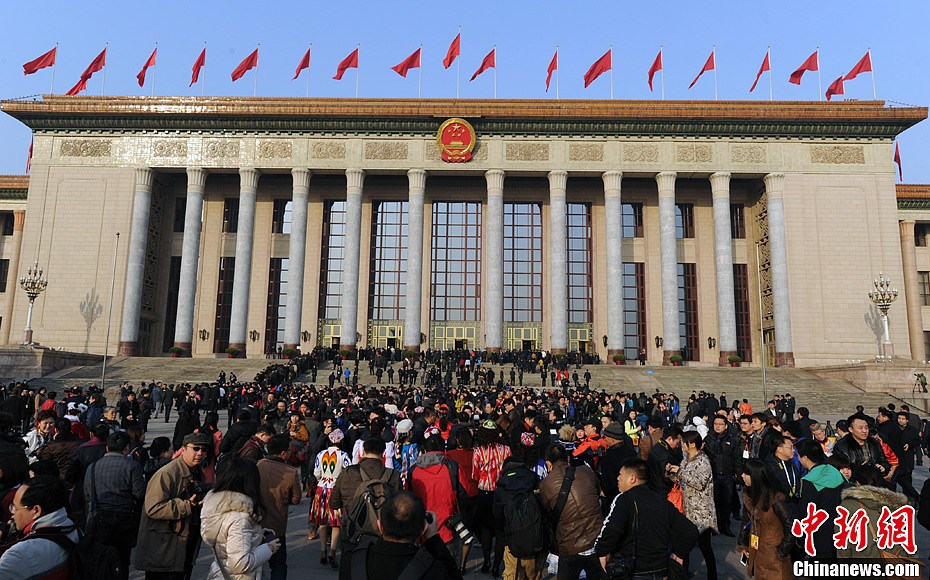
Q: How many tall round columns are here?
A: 12